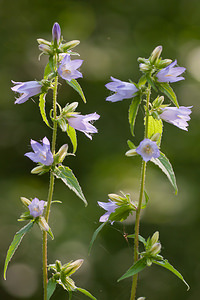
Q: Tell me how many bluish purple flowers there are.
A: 10